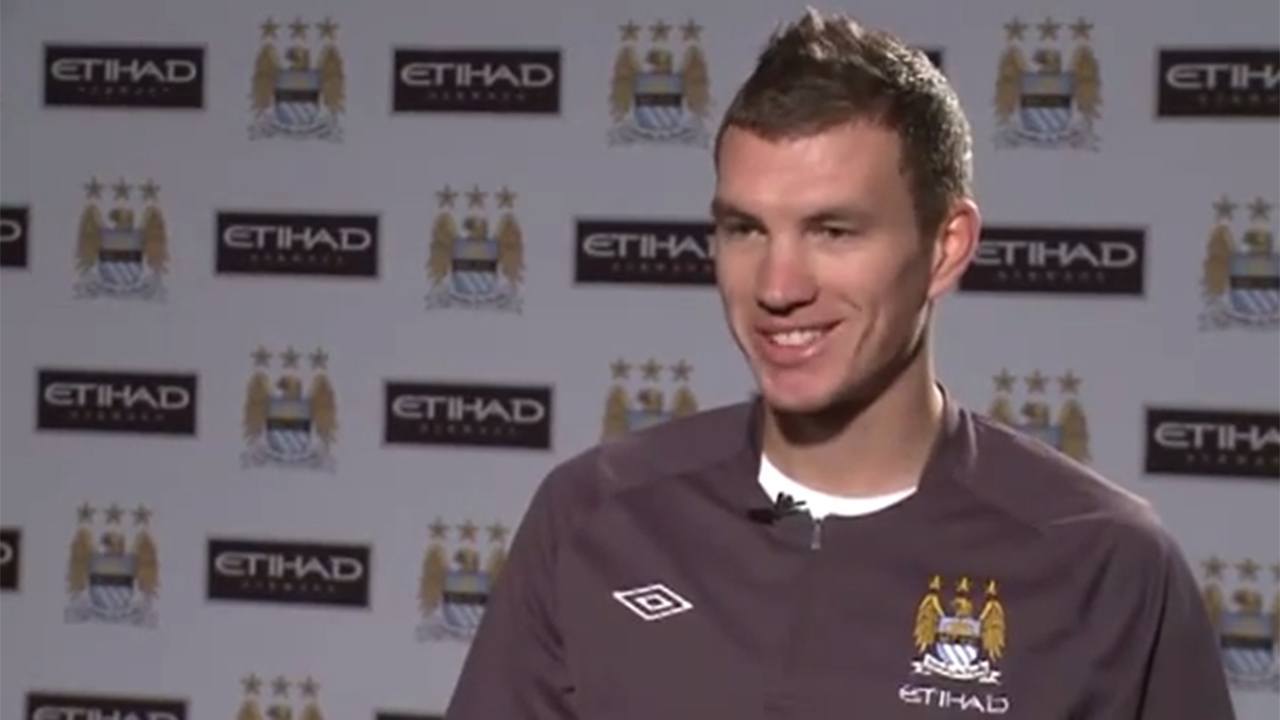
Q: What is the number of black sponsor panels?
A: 15